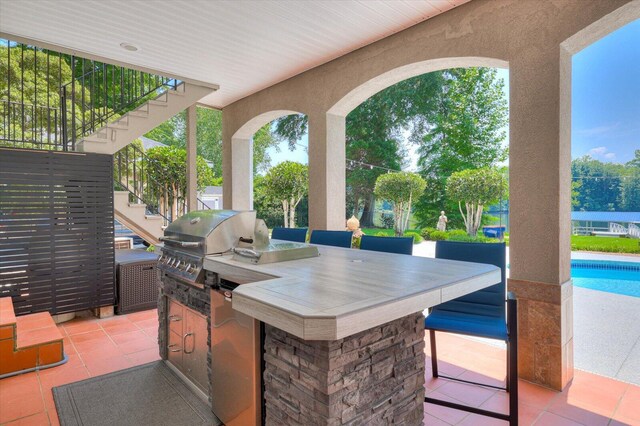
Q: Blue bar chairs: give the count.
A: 4